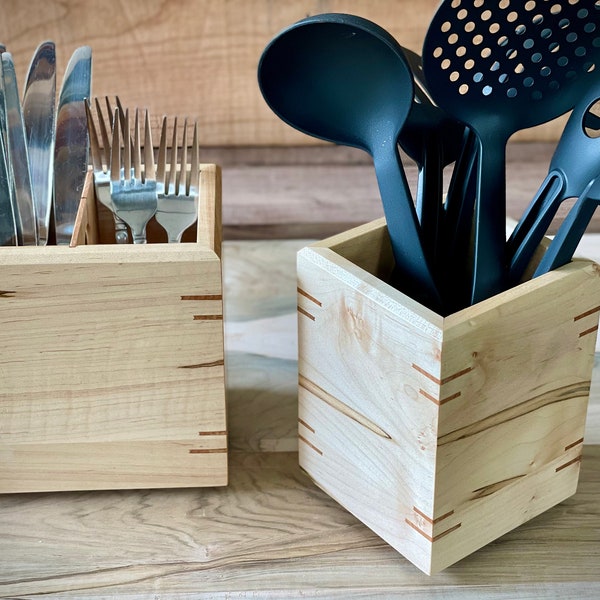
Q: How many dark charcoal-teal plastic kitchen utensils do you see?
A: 6